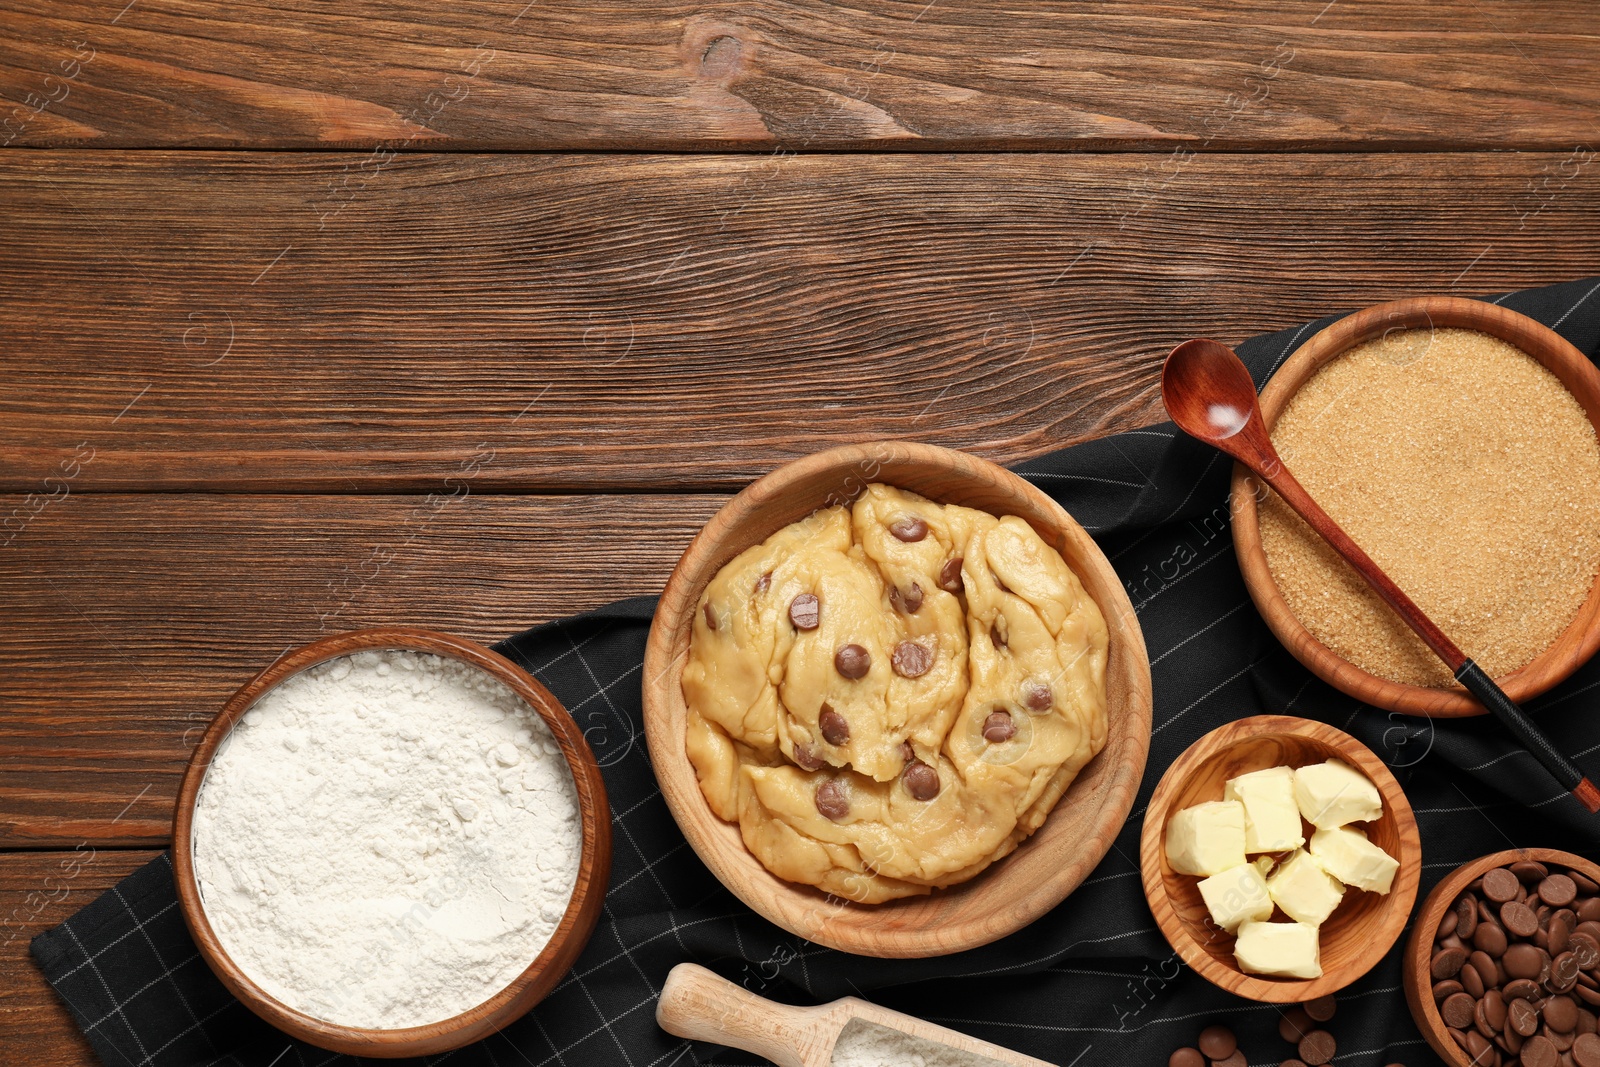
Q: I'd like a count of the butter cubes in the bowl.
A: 7